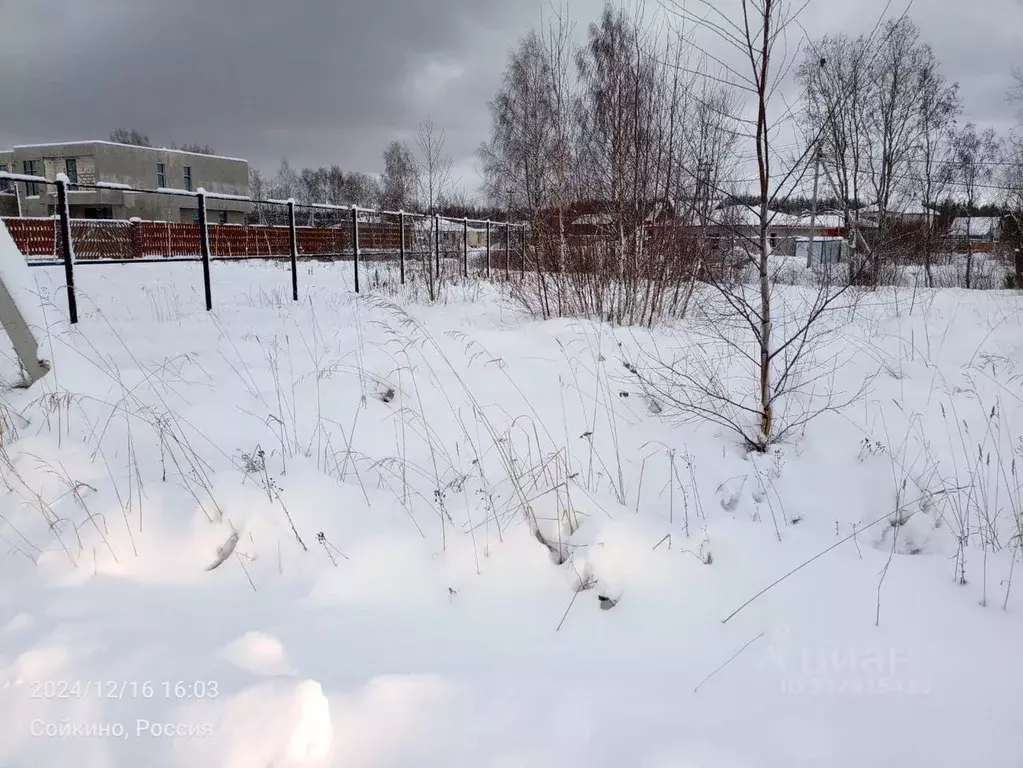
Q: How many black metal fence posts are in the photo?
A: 10